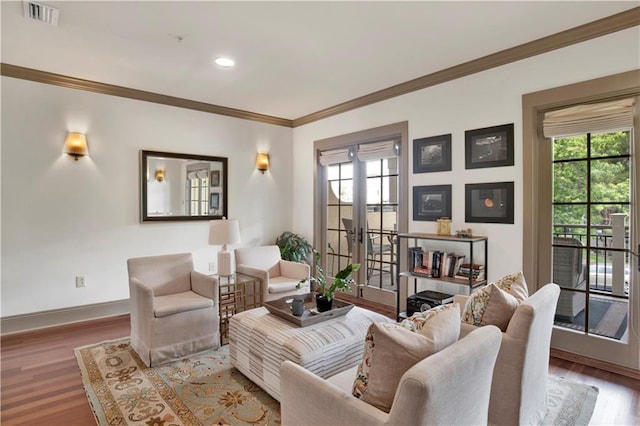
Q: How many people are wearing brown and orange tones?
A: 0